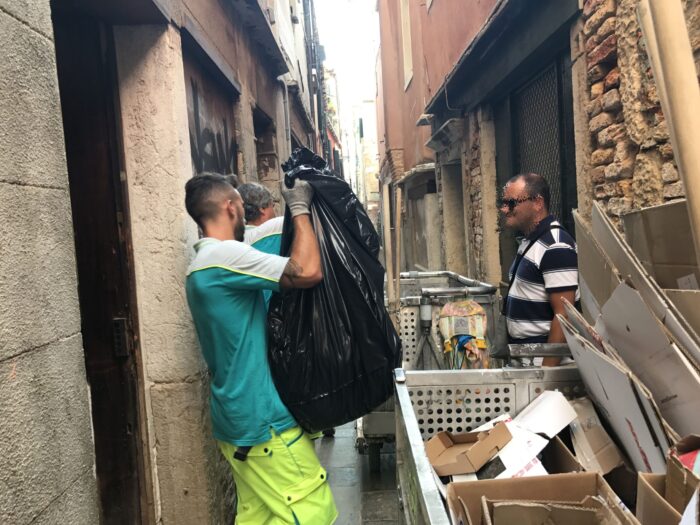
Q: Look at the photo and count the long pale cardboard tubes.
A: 2